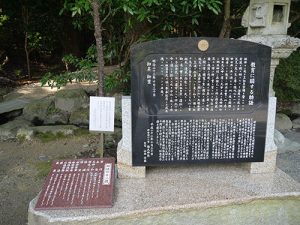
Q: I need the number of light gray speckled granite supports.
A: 2